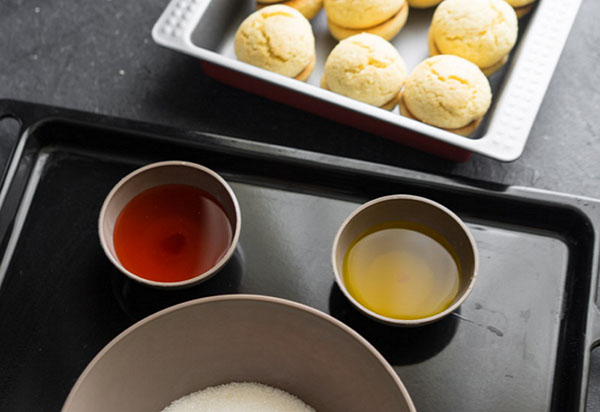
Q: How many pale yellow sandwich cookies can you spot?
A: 8